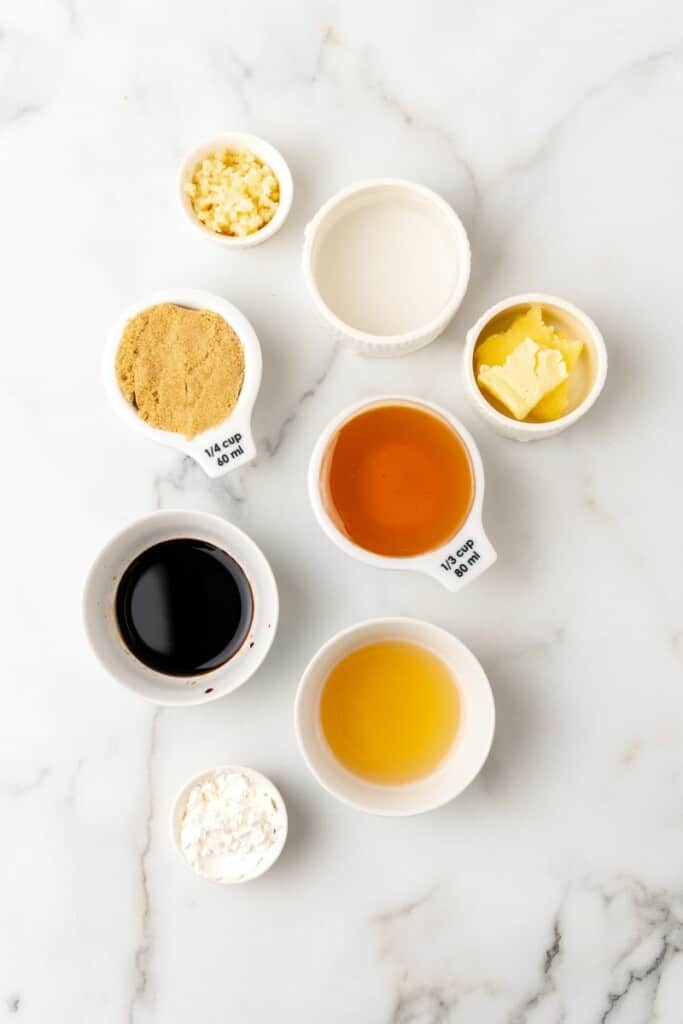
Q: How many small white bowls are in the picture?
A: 6